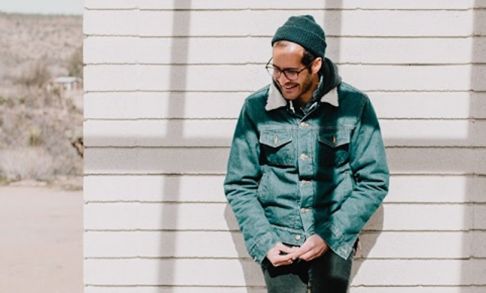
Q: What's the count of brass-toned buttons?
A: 7